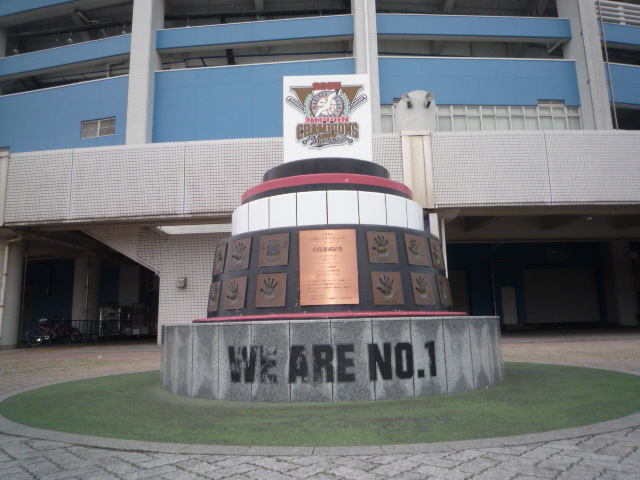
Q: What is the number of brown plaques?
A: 13